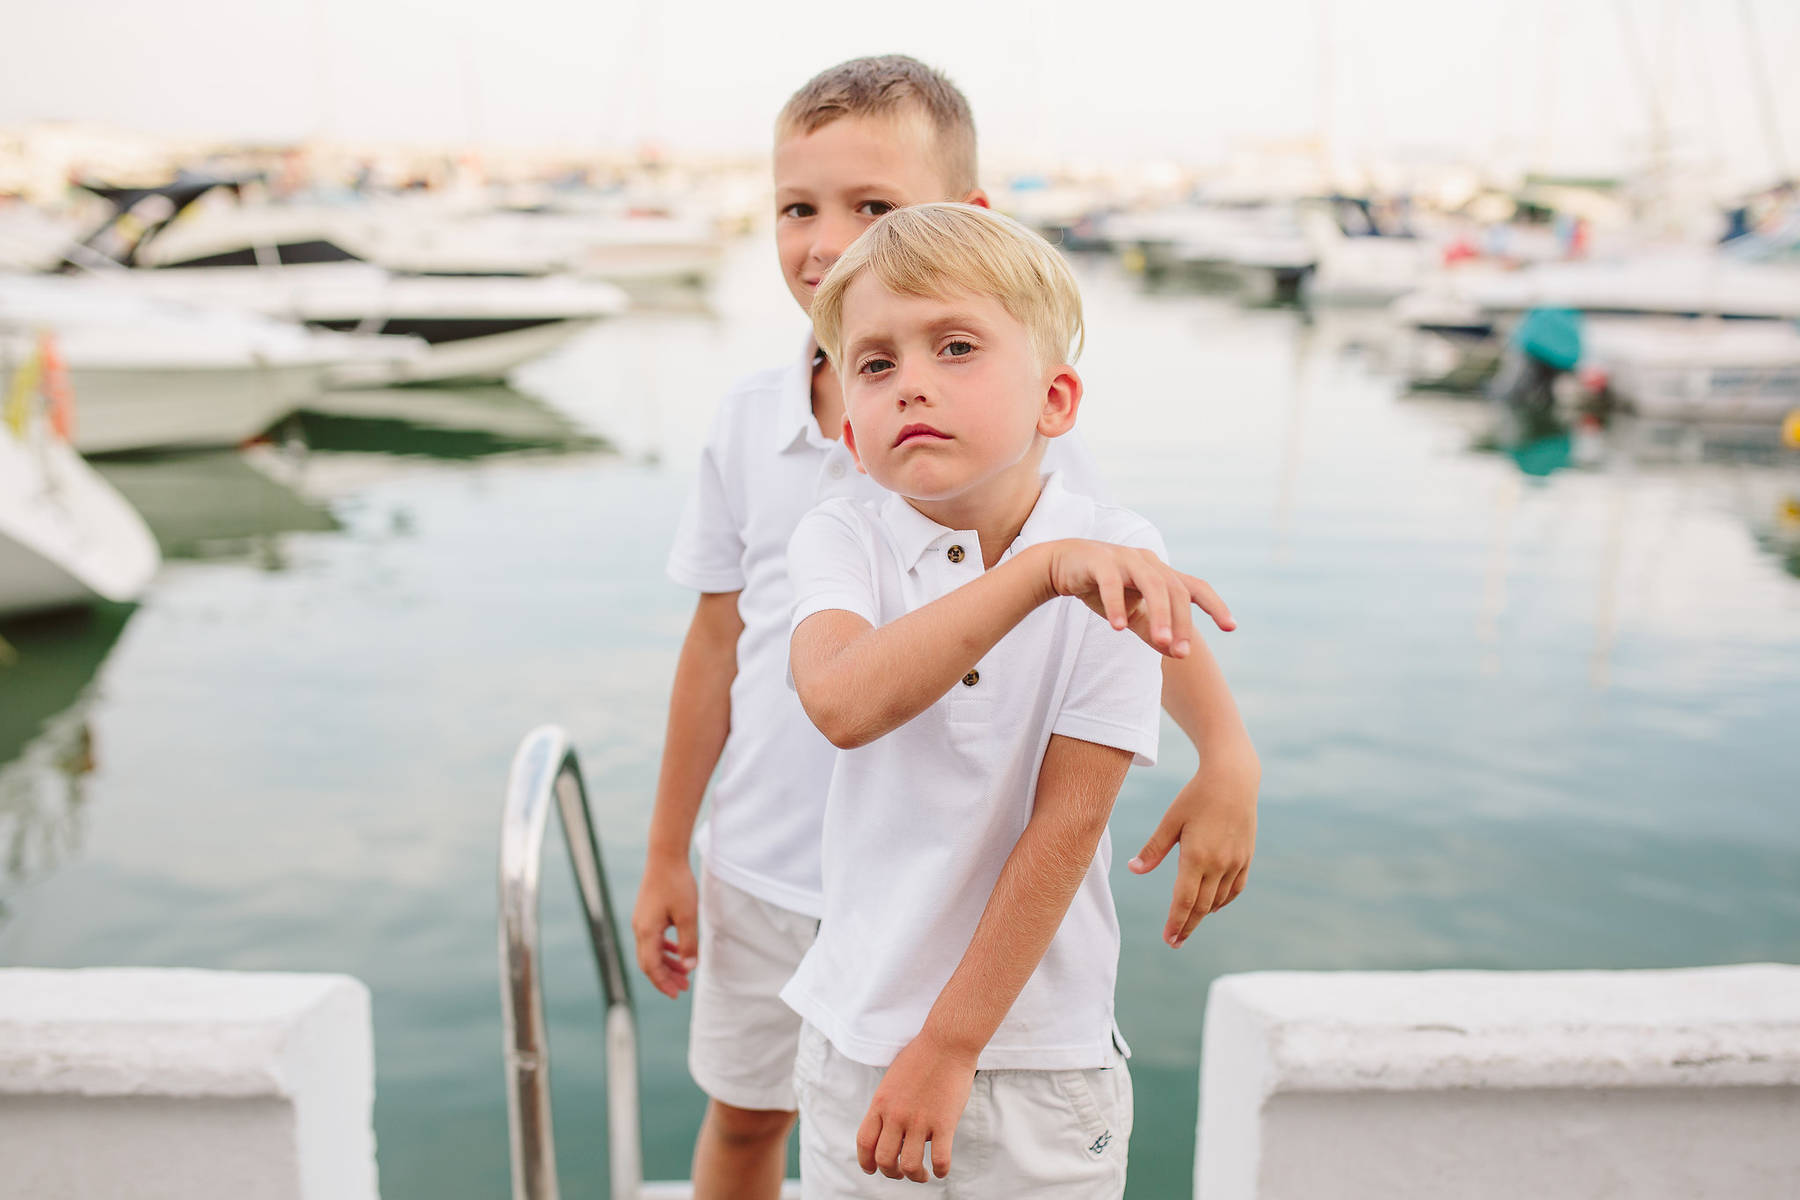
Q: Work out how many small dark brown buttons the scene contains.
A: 2